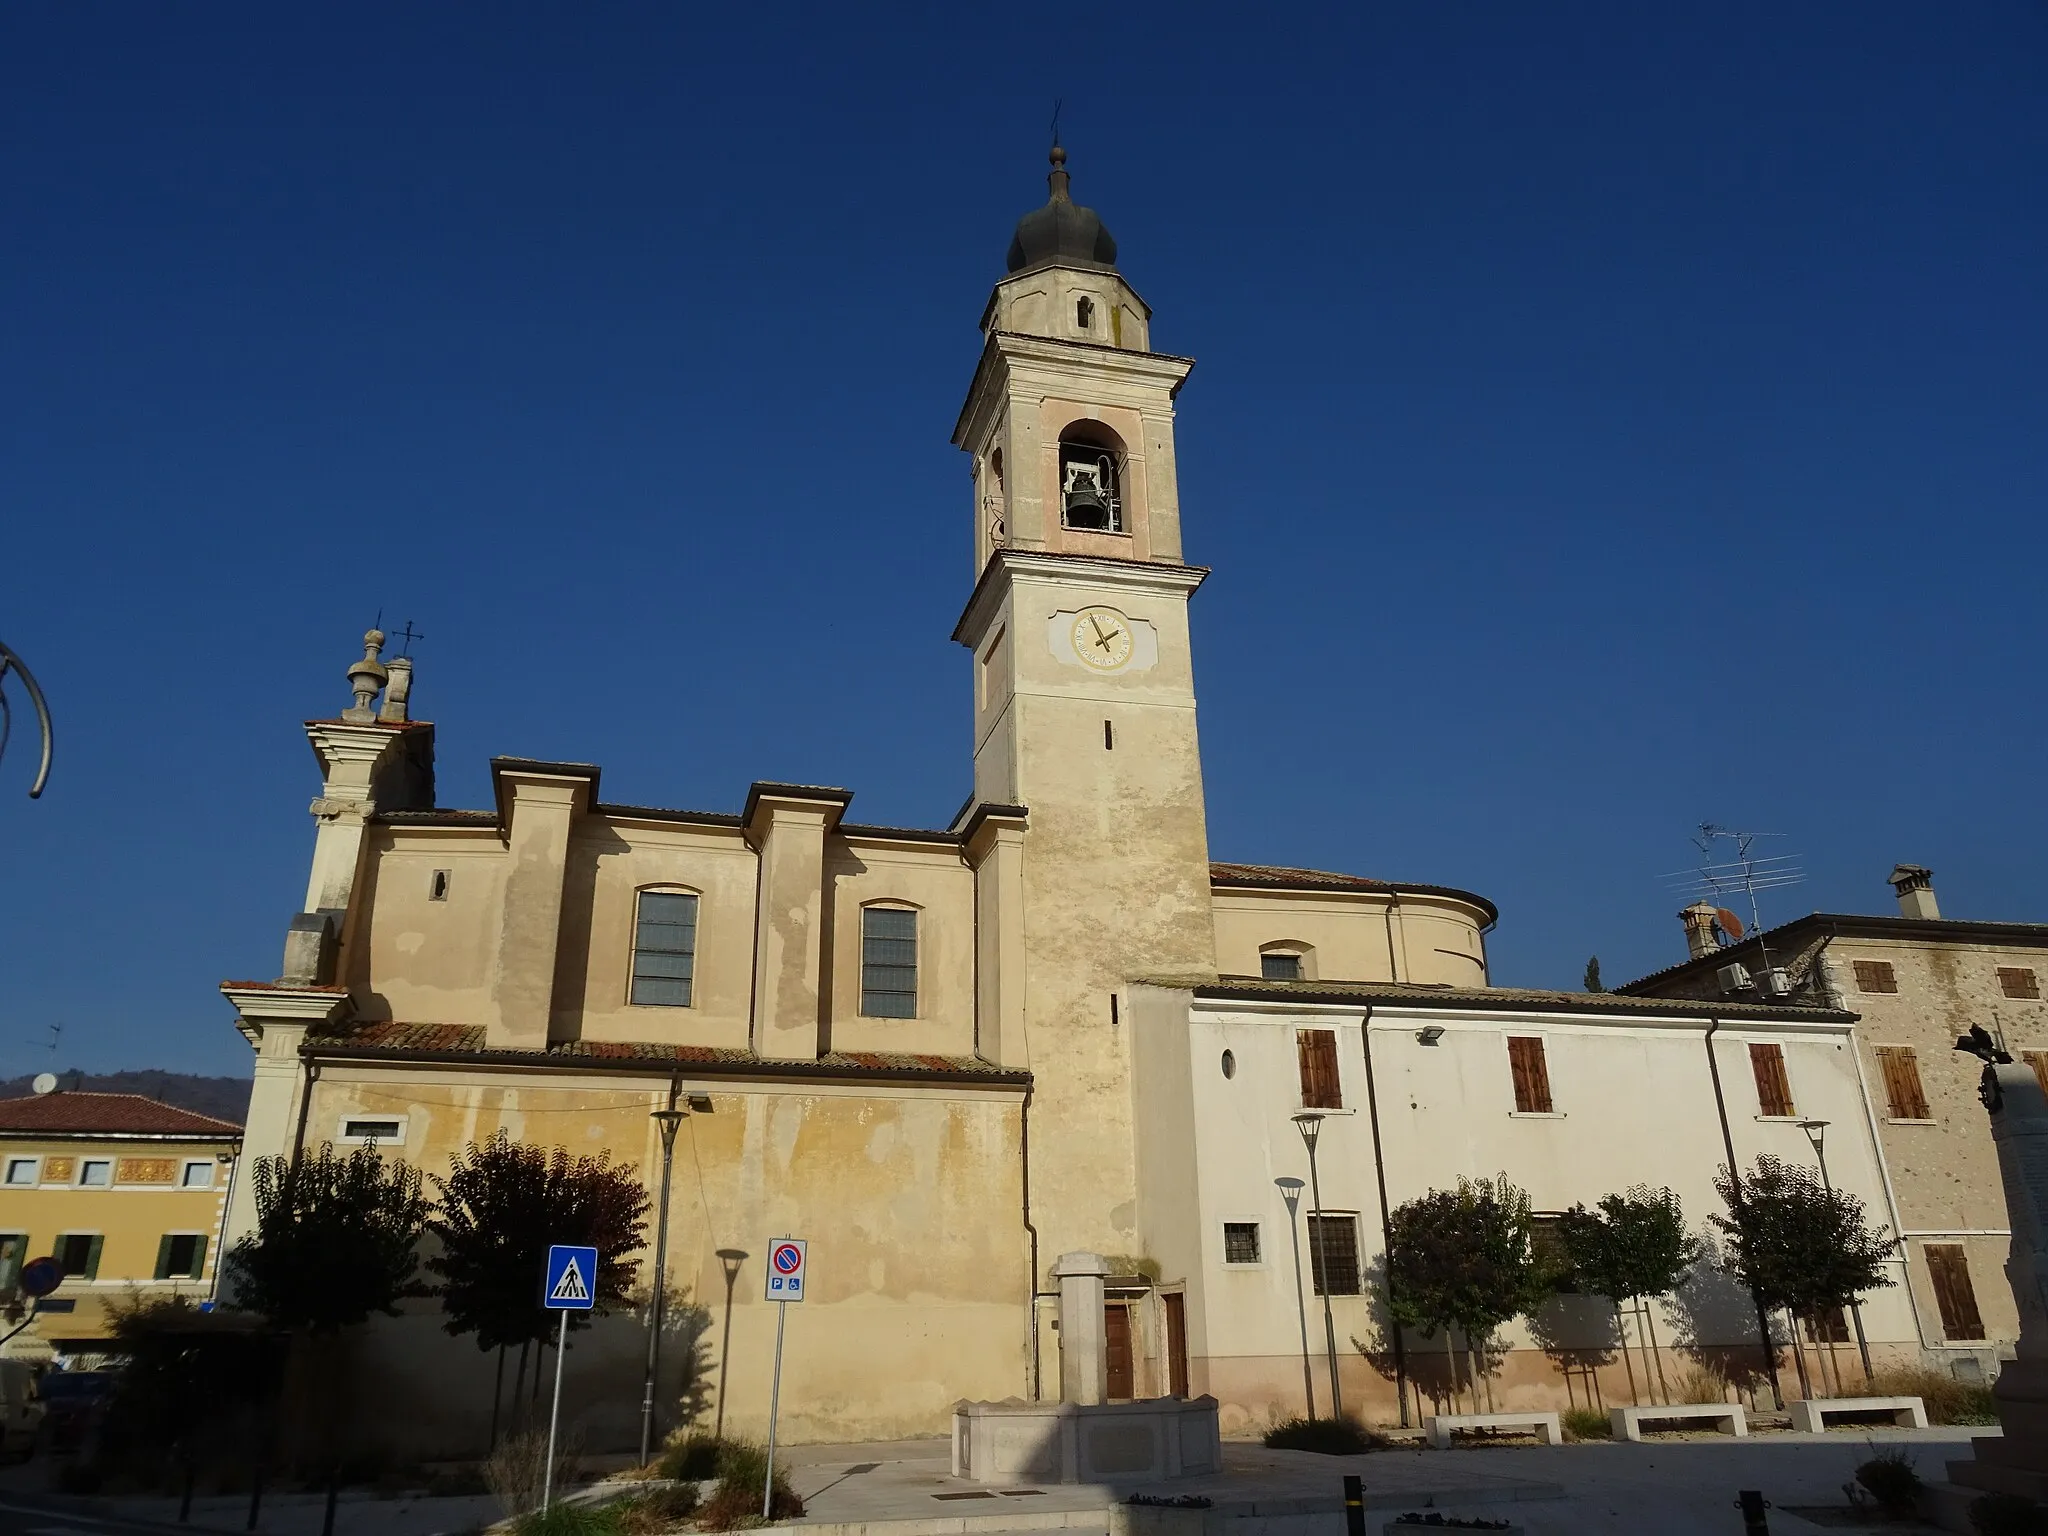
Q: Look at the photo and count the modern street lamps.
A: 3